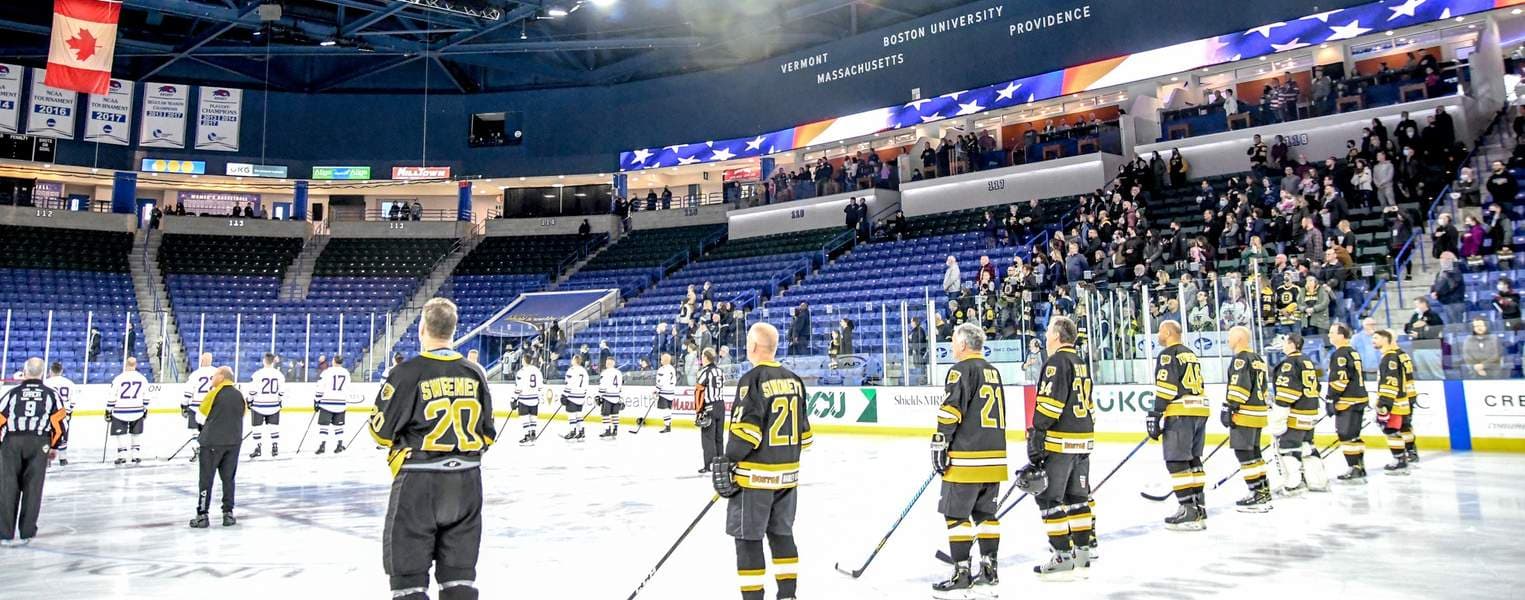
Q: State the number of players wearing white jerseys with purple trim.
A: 11